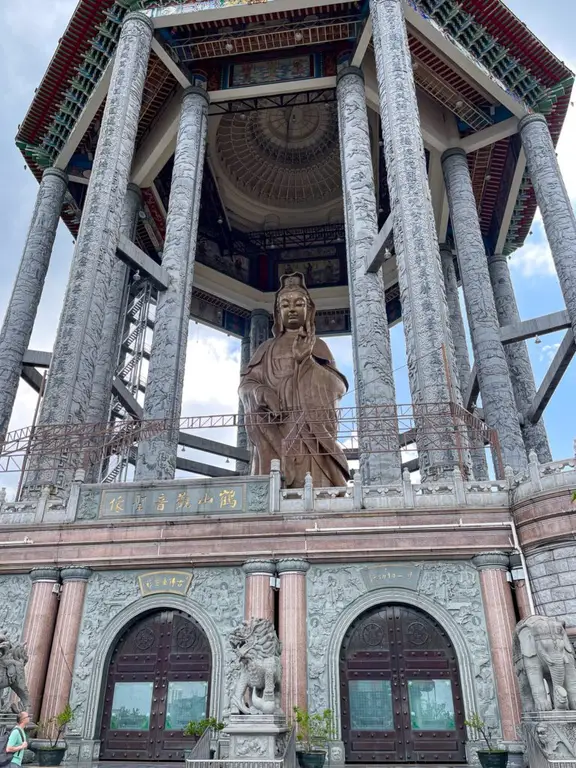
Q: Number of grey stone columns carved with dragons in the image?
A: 12